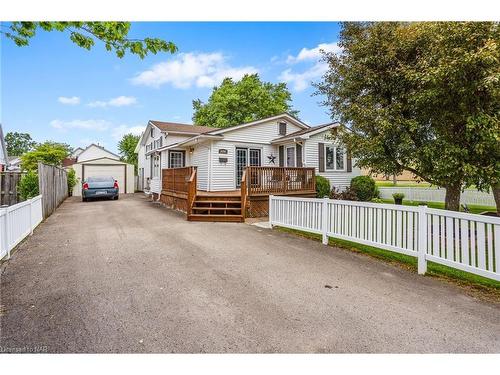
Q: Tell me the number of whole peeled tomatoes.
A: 0